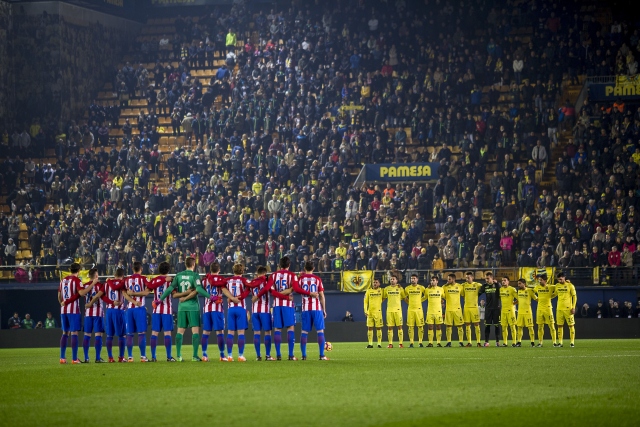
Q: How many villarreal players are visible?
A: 11